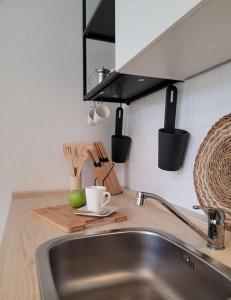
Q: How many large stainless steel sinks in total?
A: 1